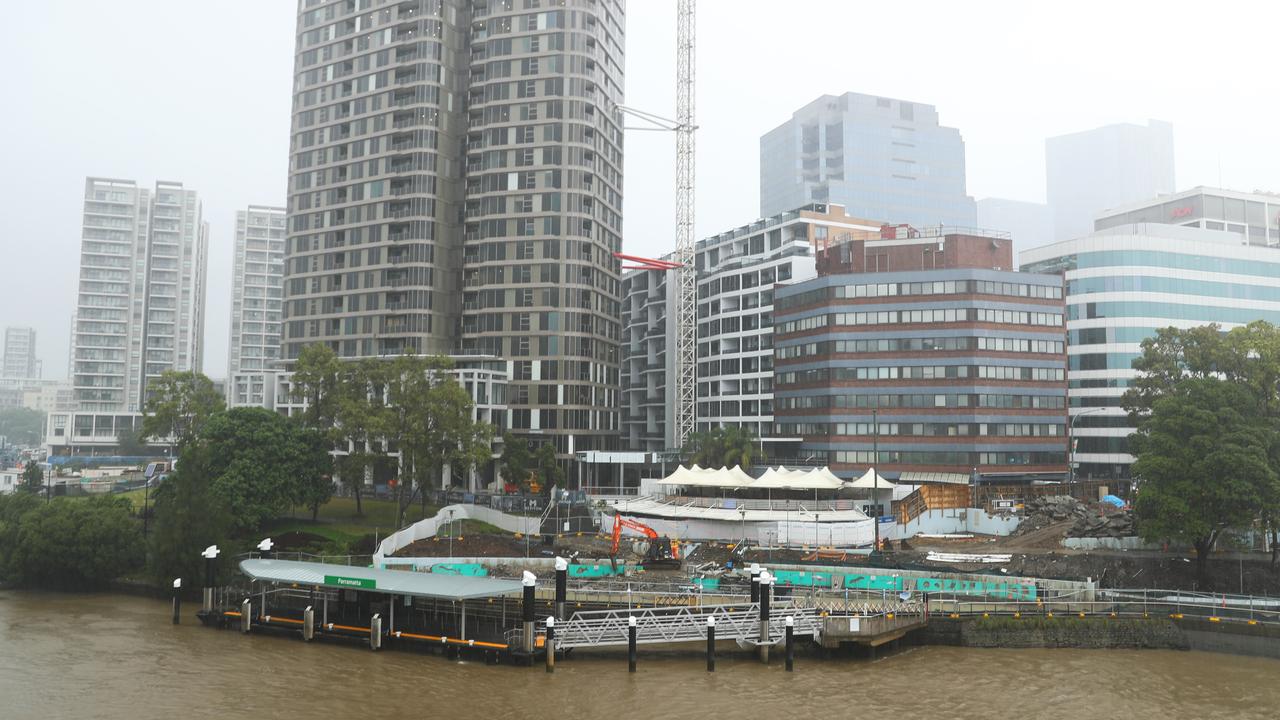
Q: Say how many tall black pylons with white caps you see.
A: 11